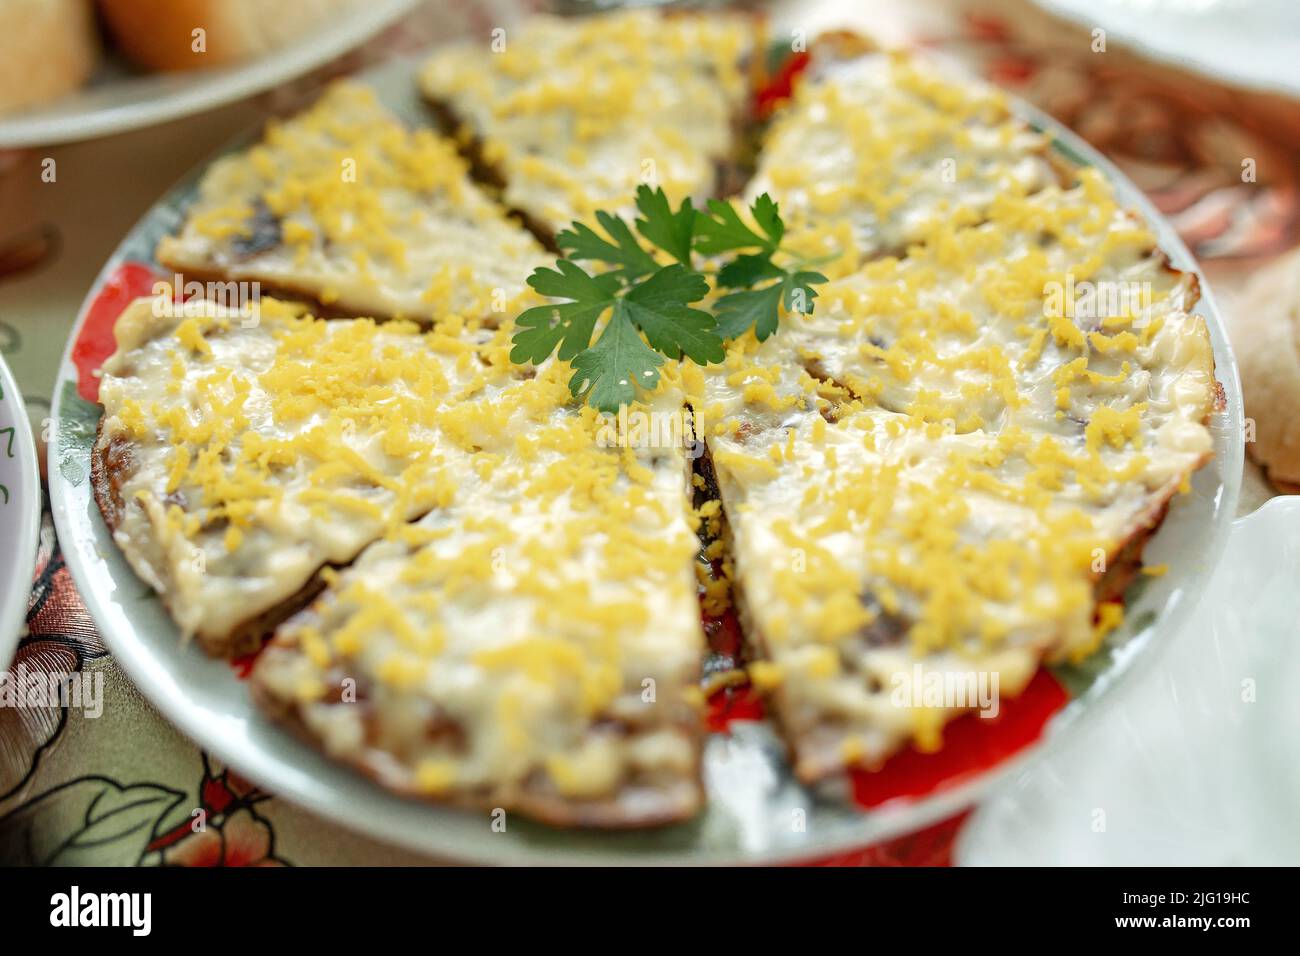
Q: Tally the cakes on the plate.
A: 7